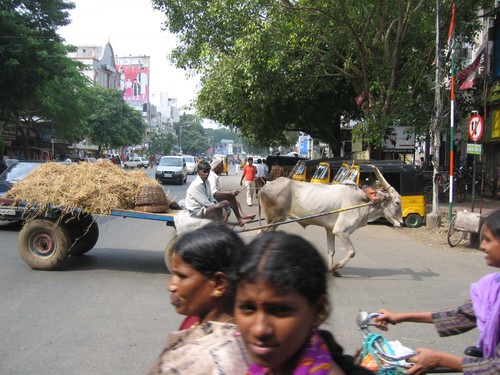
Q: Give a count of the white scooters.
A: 0